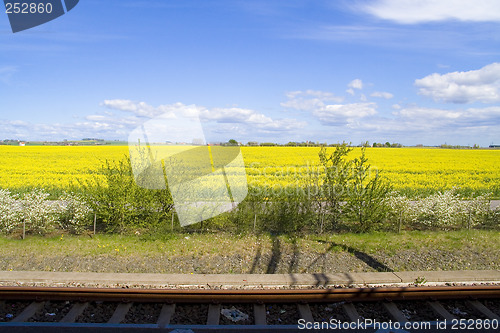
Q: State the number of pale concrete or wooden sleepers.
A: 11